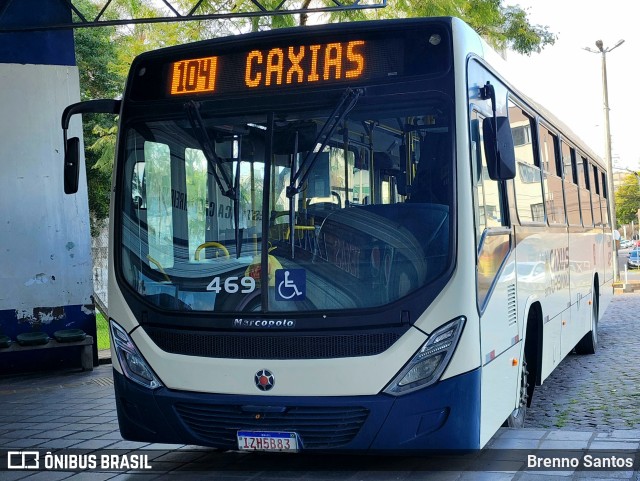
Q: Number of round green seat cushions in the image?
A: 3